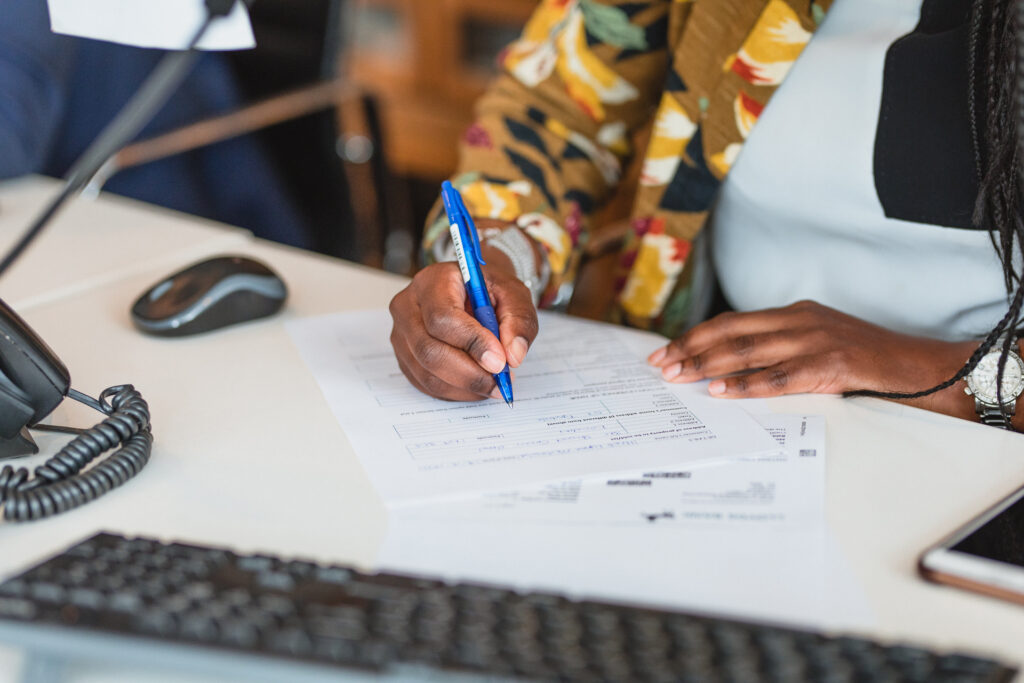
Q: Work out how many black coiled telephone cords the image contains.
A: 1